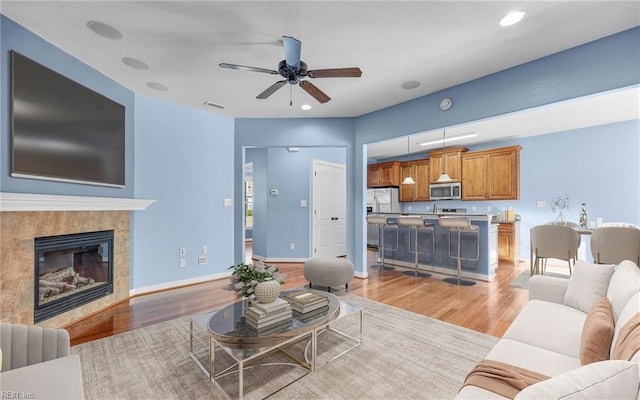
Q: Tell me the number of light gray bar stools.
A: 3